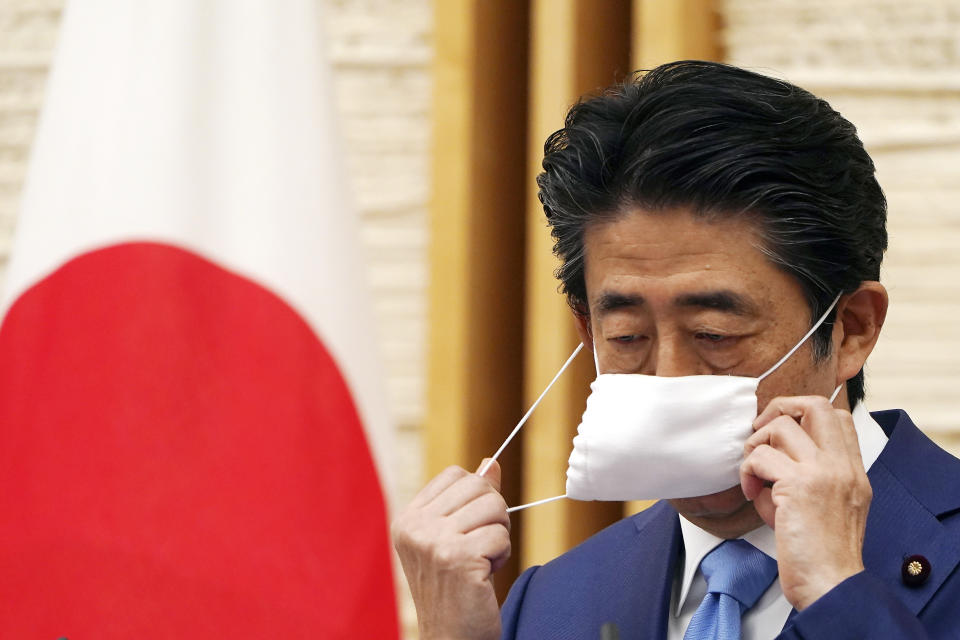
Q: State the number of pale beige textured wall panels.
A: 2